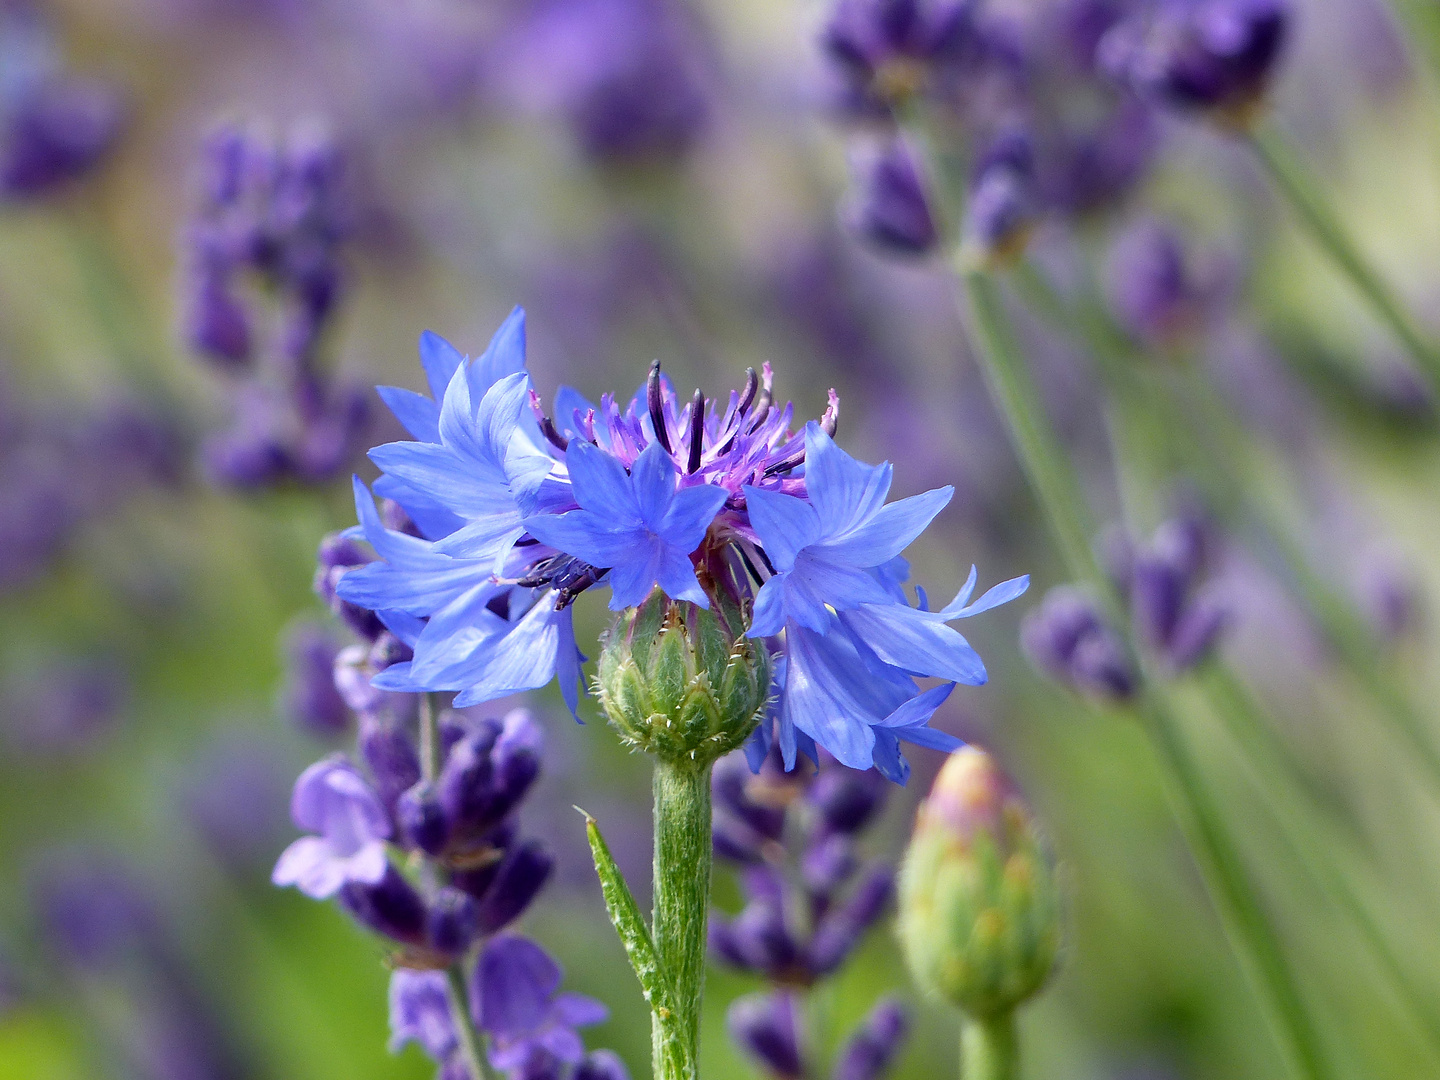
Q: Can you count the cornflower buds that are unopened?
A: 1